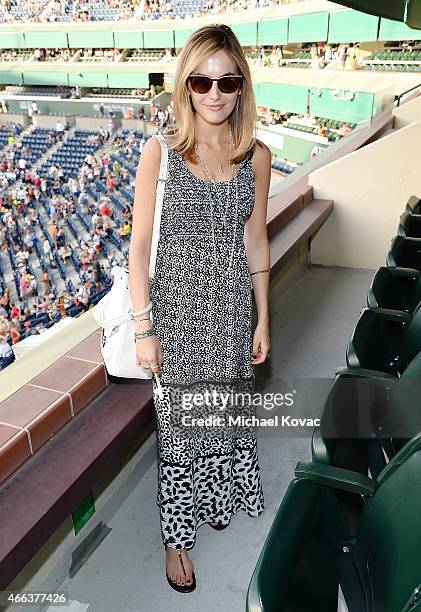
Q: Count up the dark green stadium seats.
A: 7